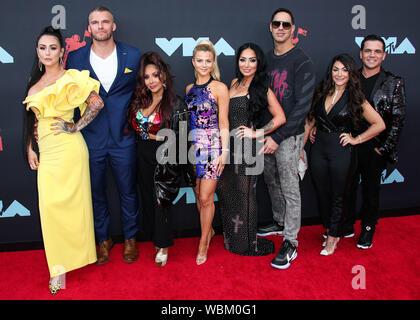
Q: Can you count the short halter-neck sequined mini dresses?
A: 1